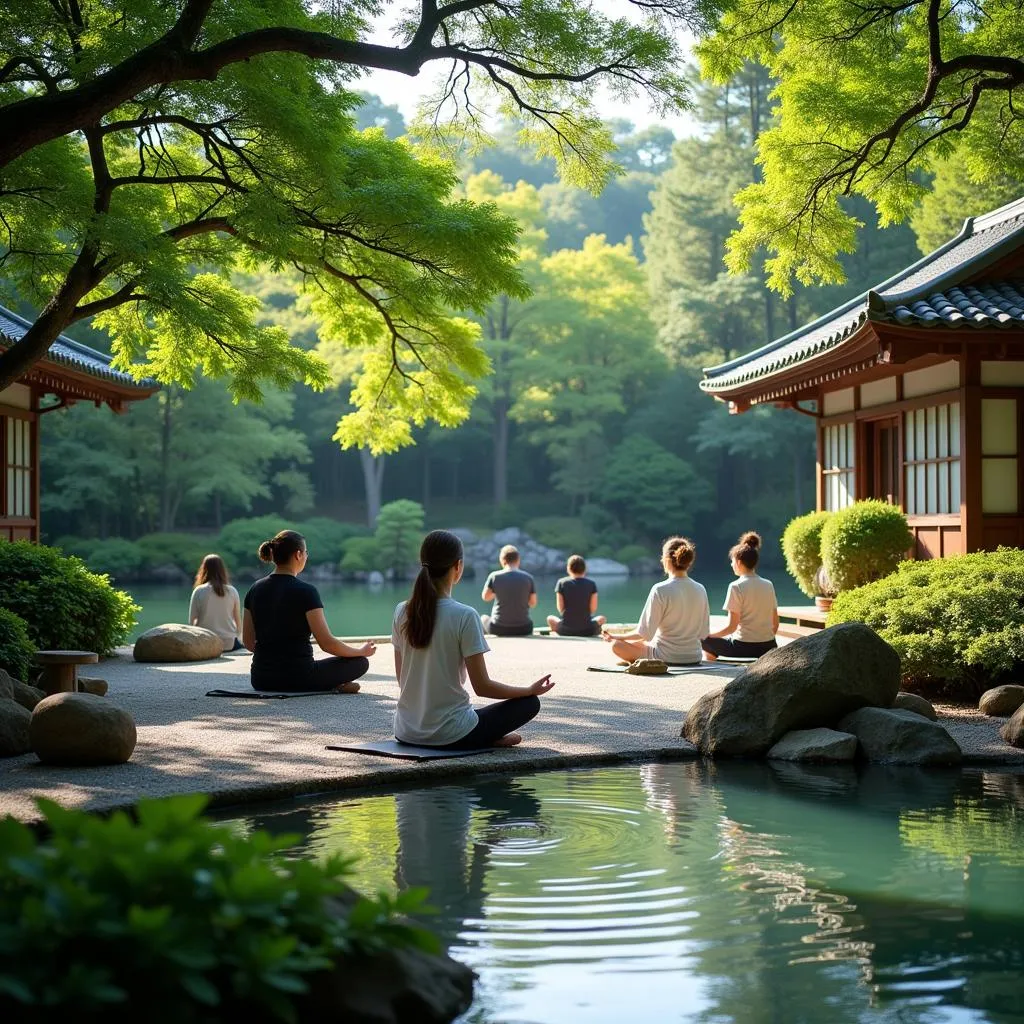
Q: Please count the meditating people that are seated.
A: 7